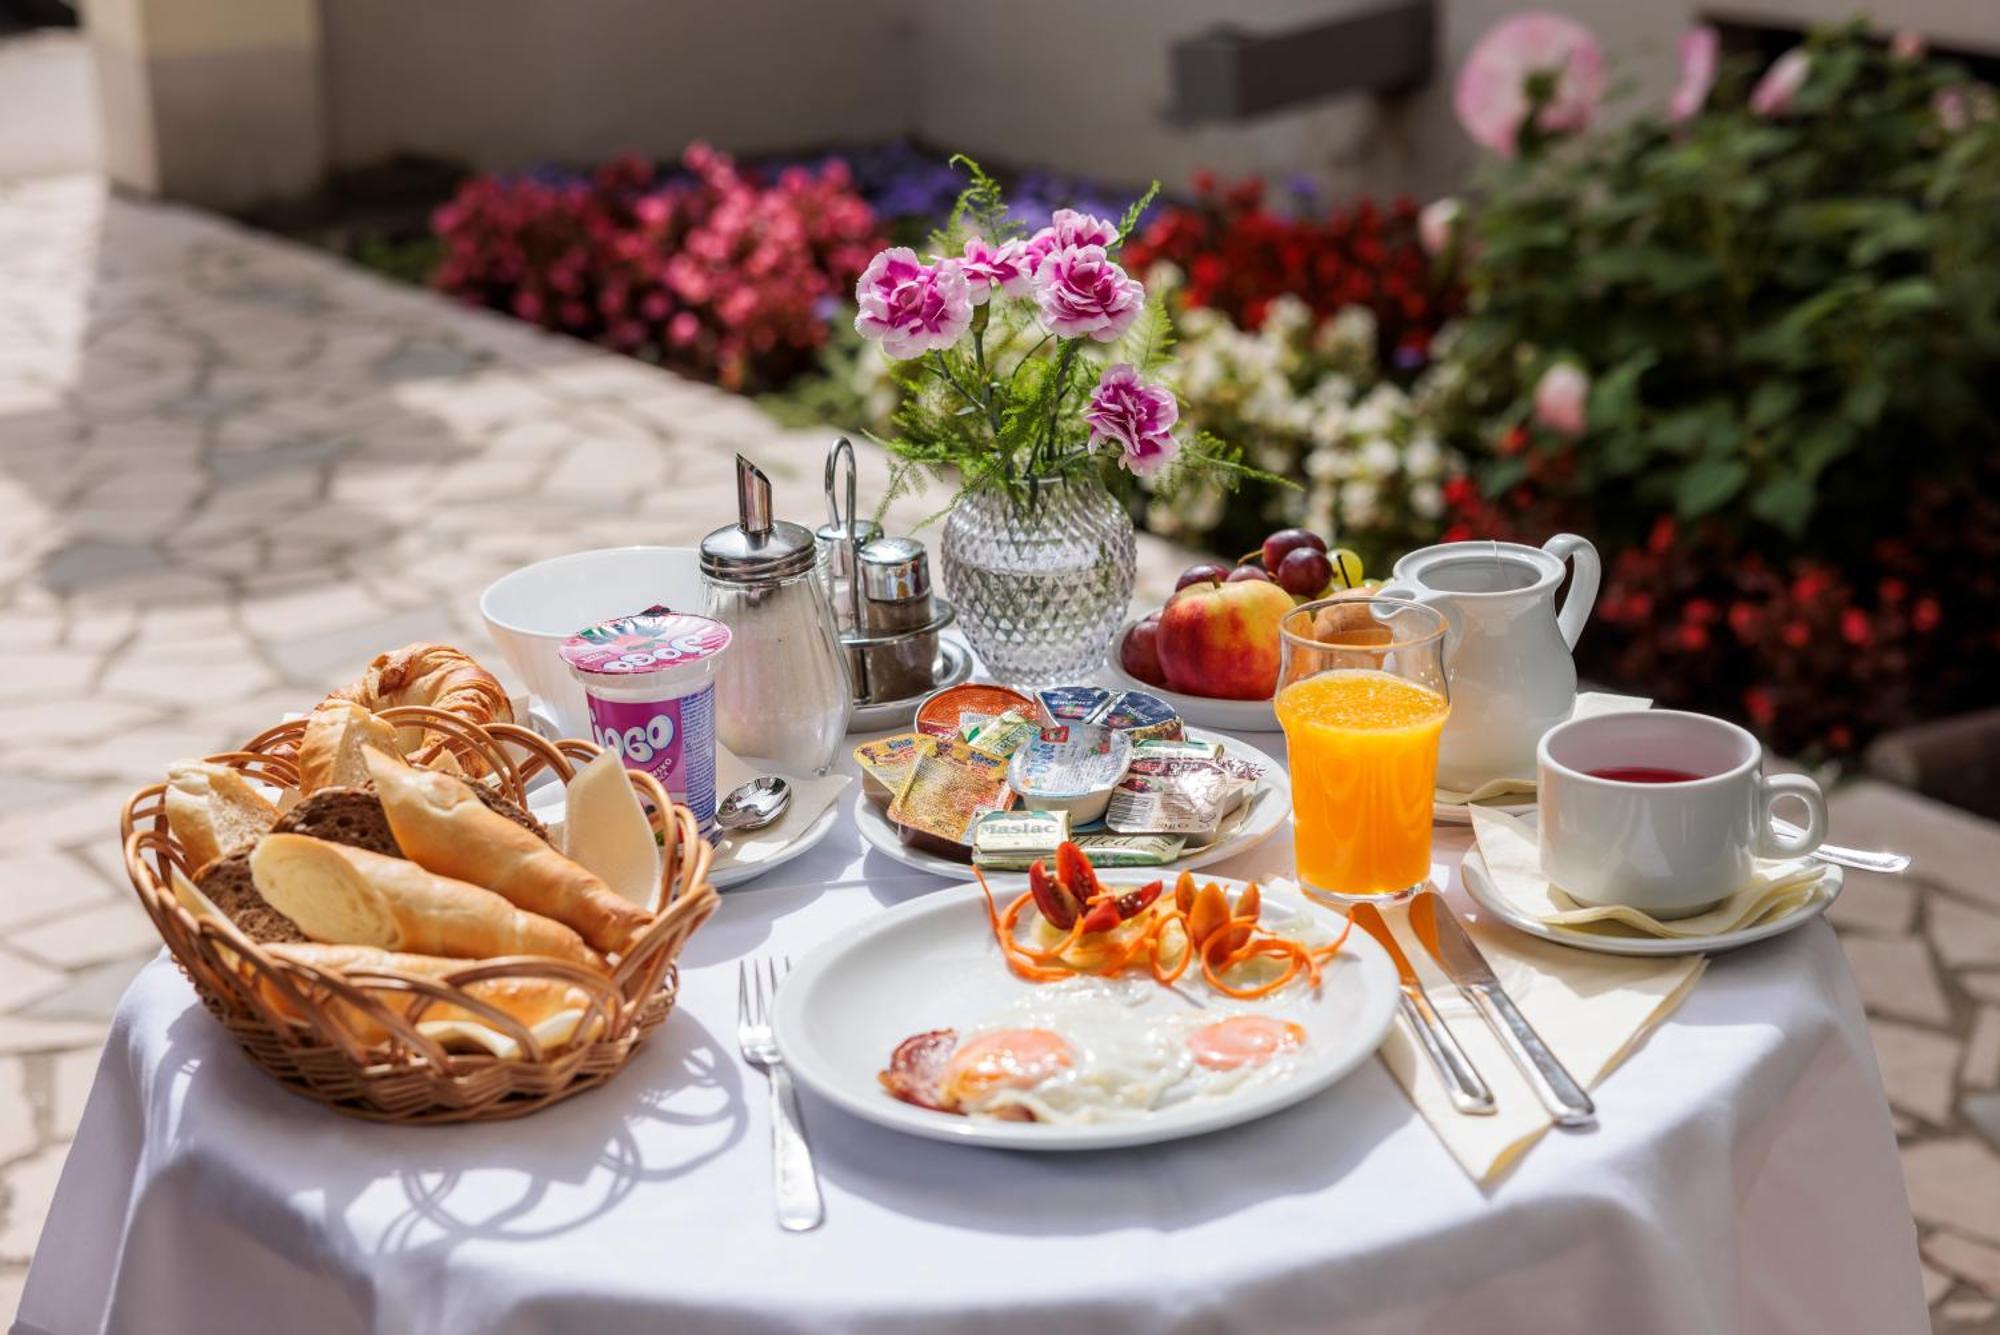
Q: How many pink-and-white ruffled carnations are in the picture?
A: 5